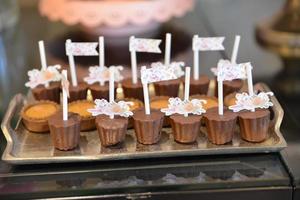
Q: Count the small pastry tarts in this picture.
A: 6